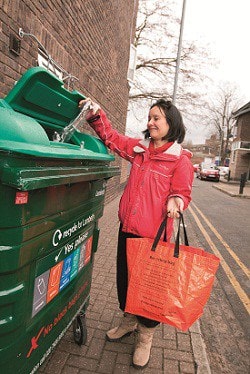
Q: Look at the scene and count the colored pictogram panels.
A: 6